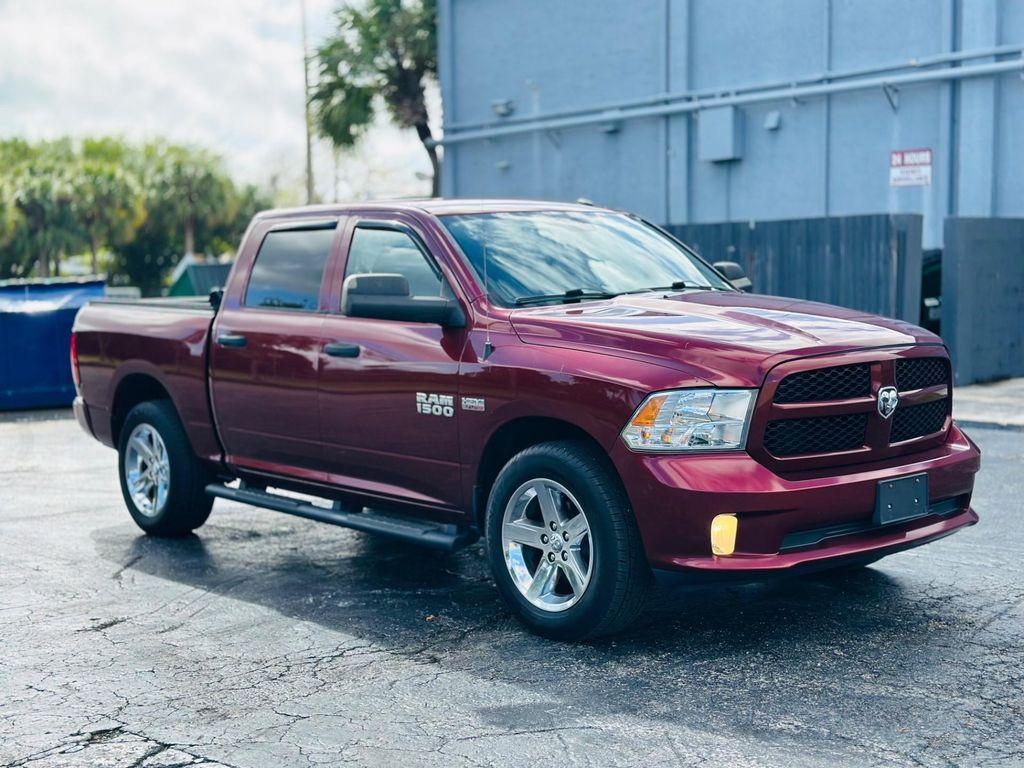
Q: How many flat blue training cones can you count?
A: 0